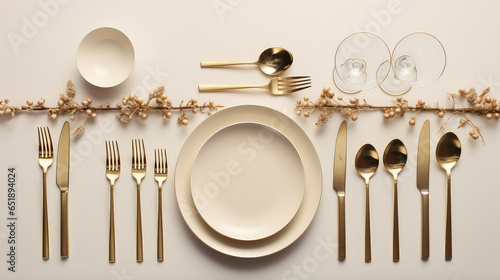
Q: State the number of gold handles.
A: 12